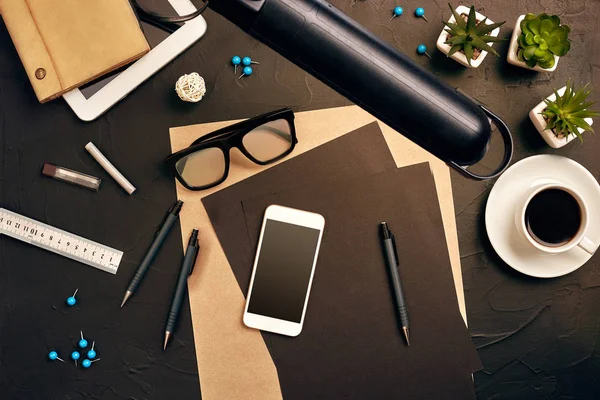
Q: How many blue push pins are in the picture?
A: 12